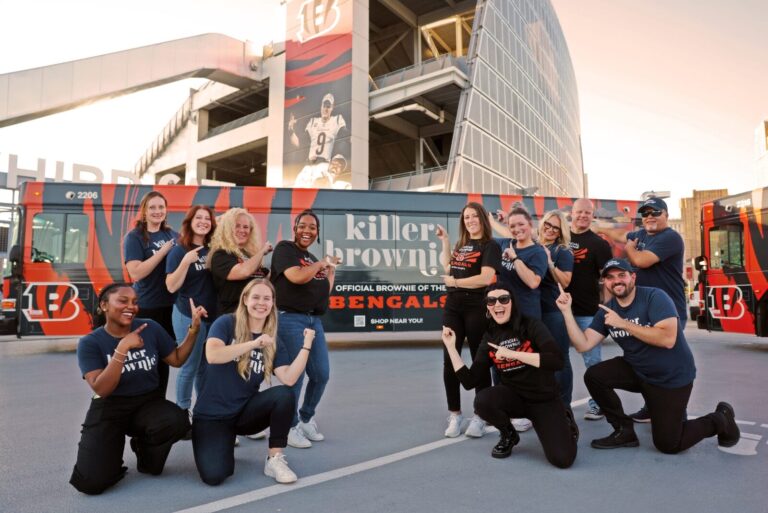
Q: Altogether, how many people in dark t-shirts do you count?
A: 13